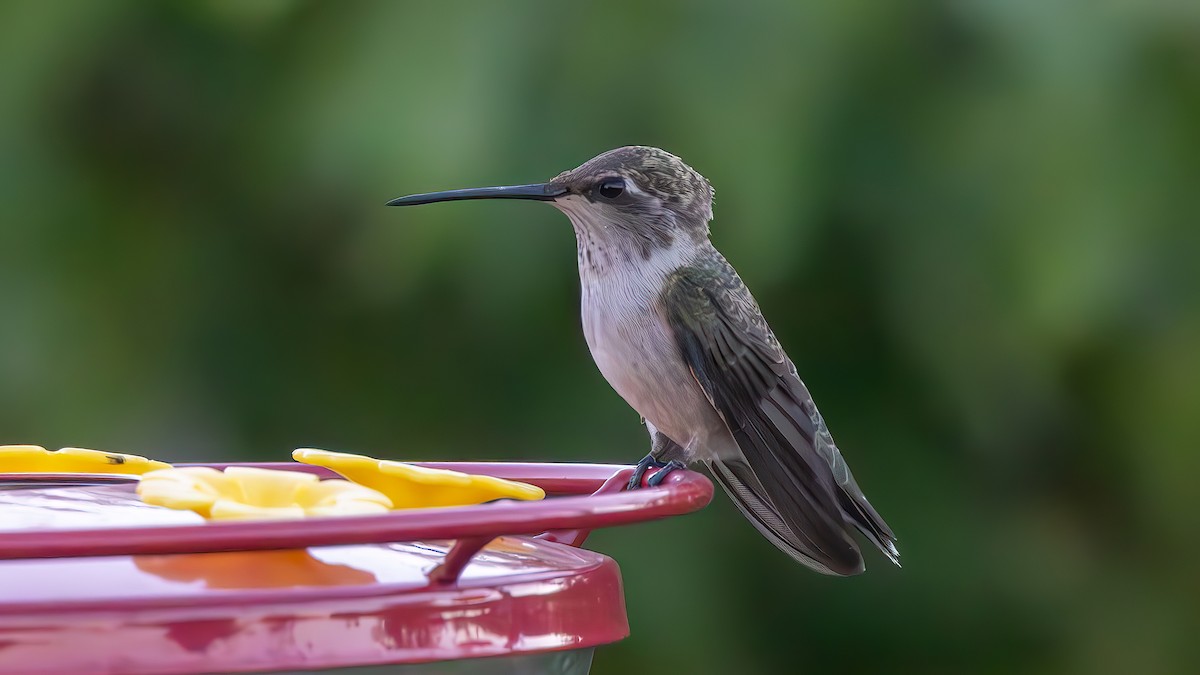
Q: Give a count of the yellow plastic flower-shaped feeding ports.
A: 3